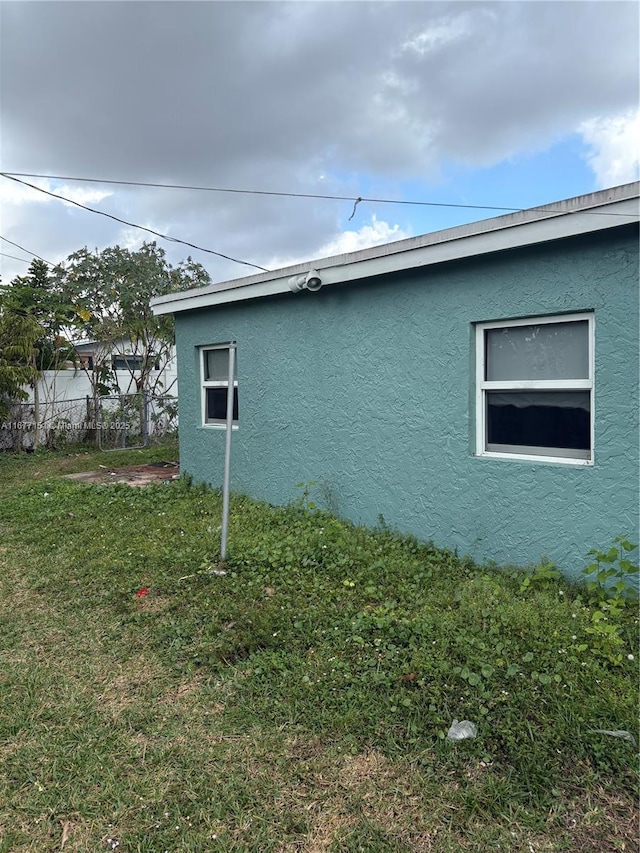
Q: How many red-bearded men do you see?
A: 0